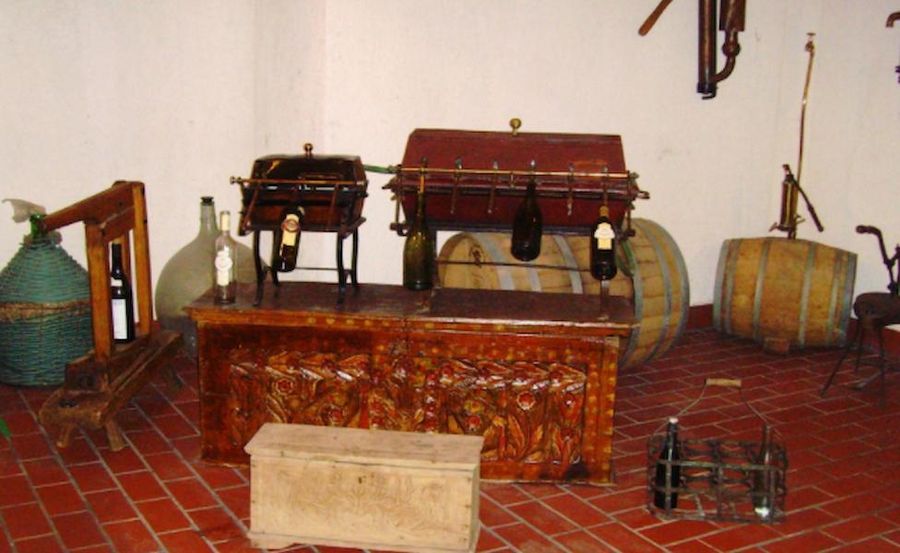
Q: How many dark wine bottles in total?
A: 6